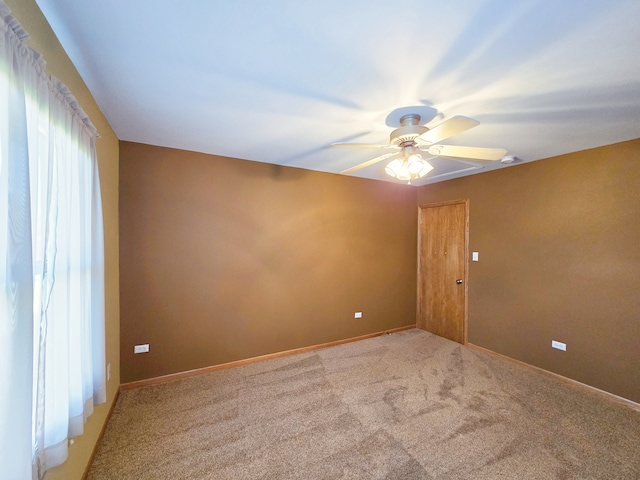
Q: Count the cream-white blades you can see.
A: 4